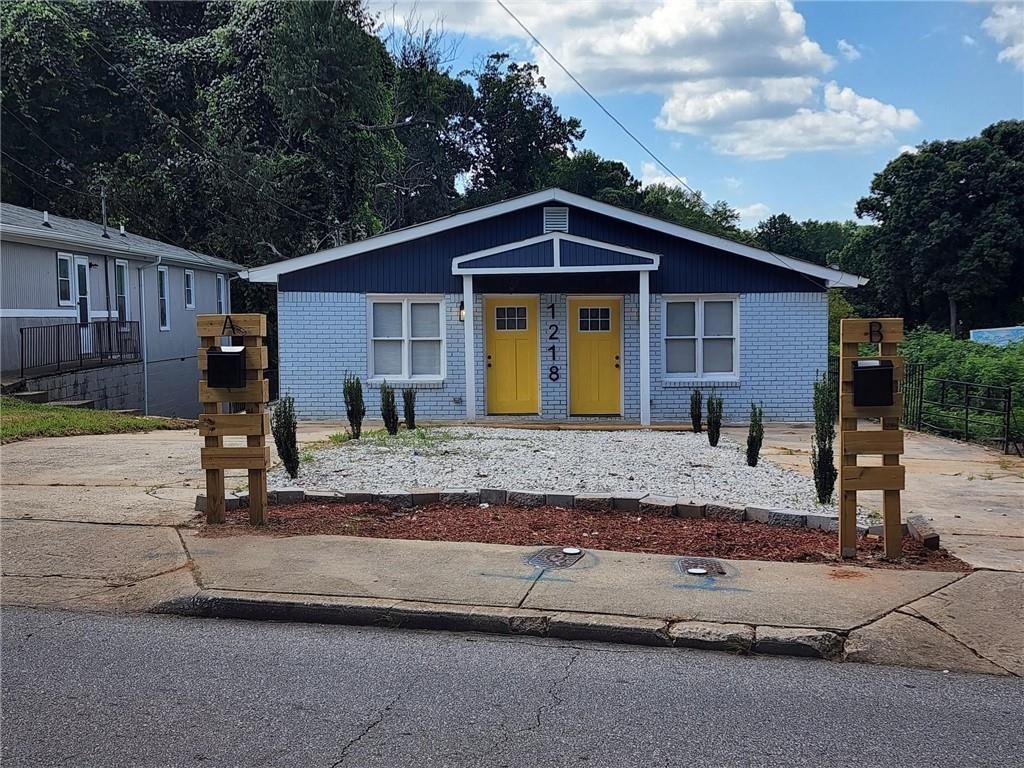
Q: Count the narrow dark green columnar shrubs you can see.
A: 8